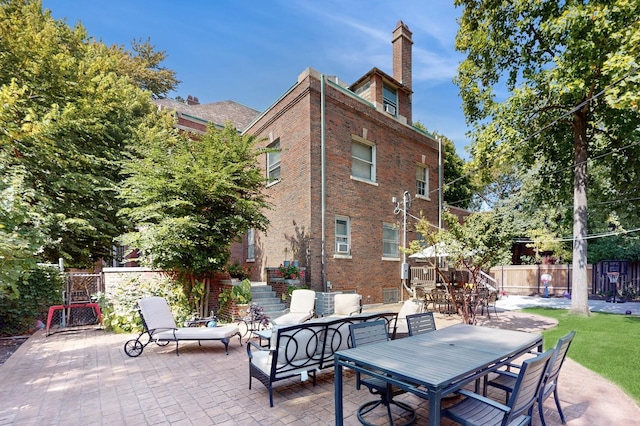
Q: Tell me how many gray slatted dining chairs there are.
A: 4